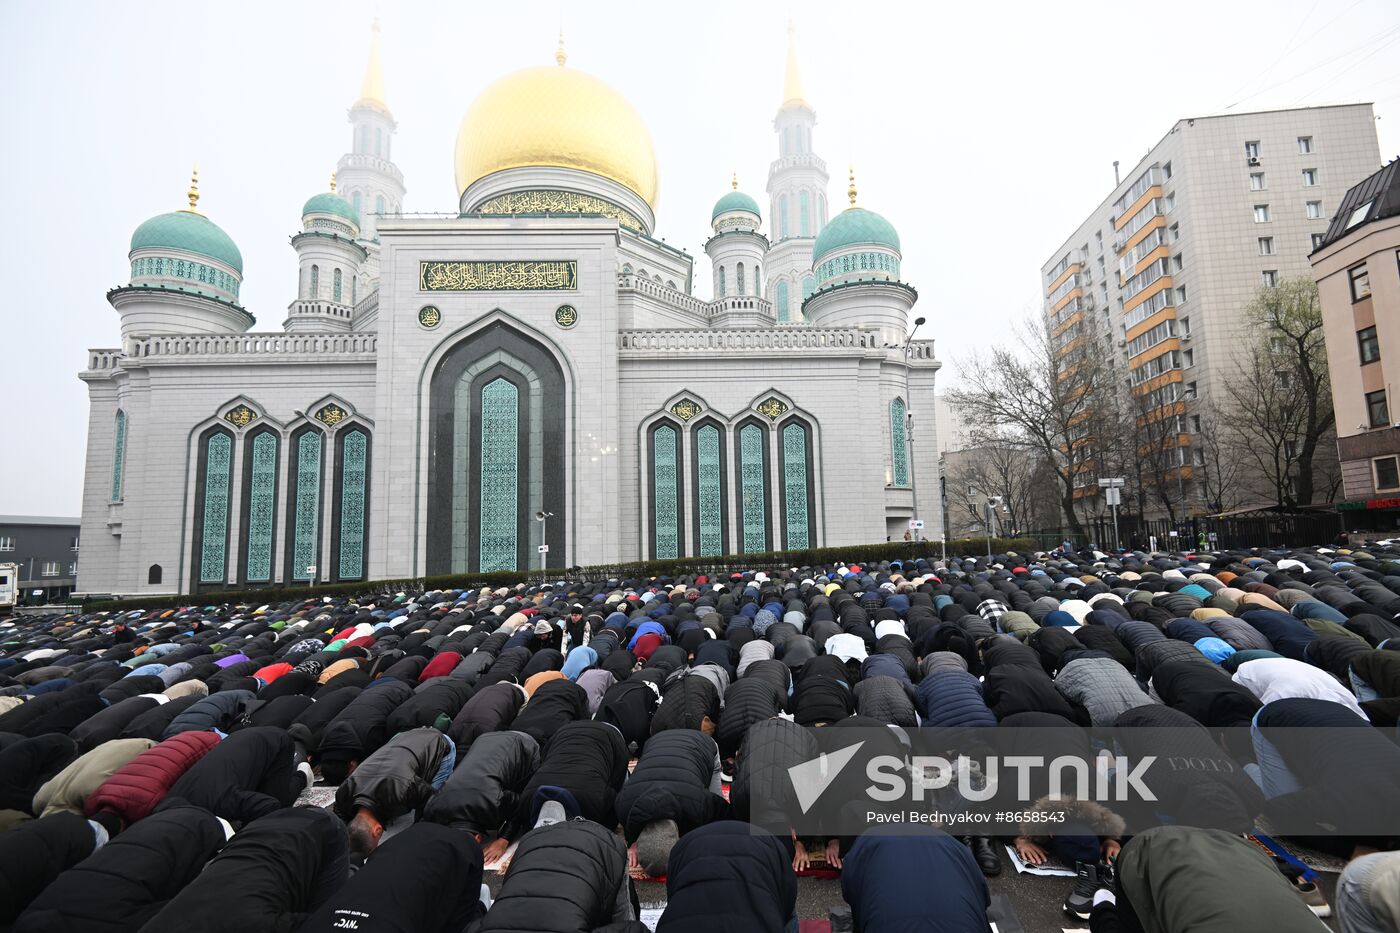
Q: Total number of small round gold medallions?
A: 2